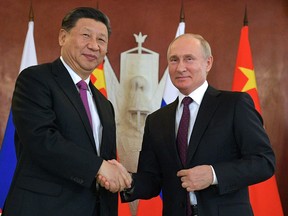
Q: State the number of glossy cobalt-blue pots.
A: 0